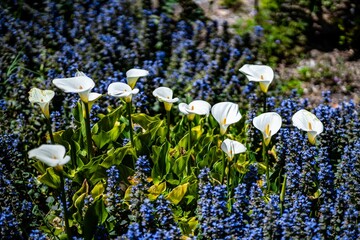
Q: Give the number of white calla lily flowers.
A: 13